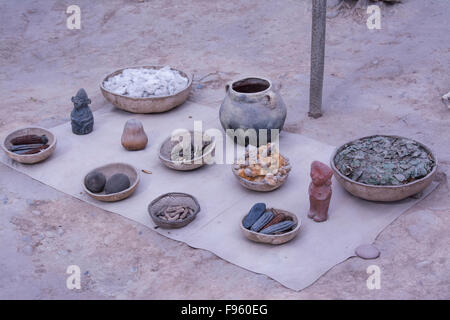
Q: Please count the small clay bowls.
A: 6